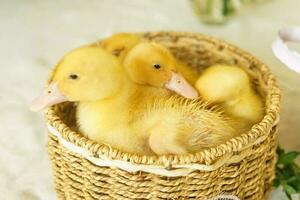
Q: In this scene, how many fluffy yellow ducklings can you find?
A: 4